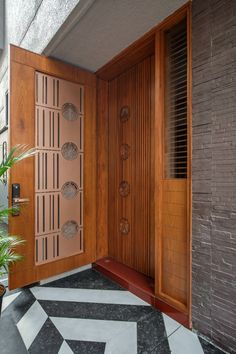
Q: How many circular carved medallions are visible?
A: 8